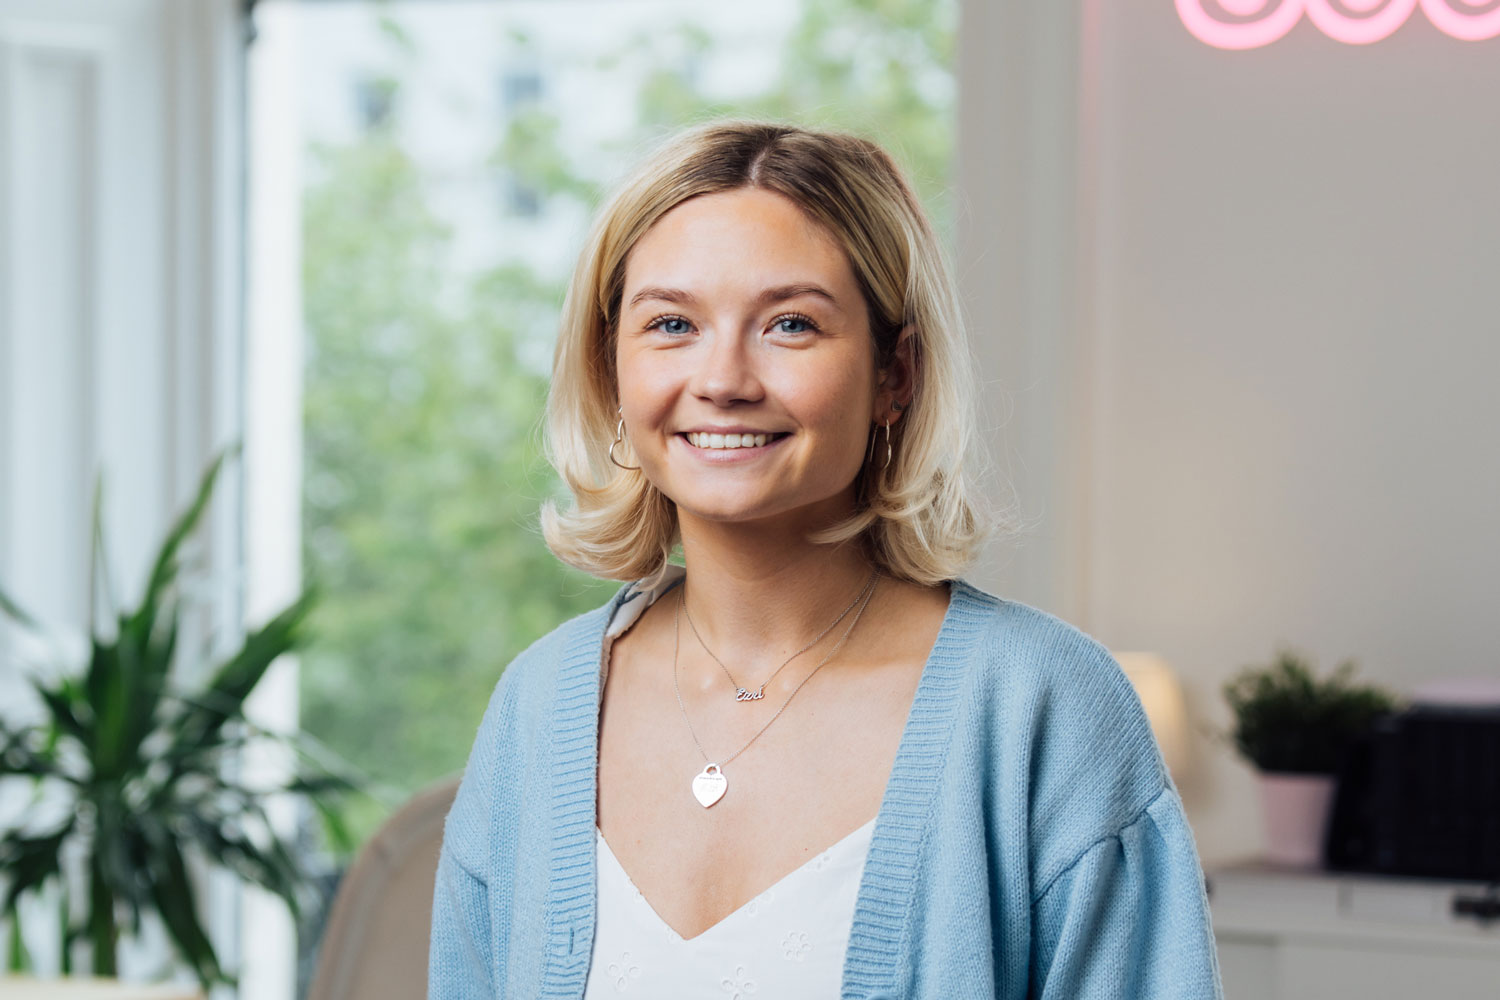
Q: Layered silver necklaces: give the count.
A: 2